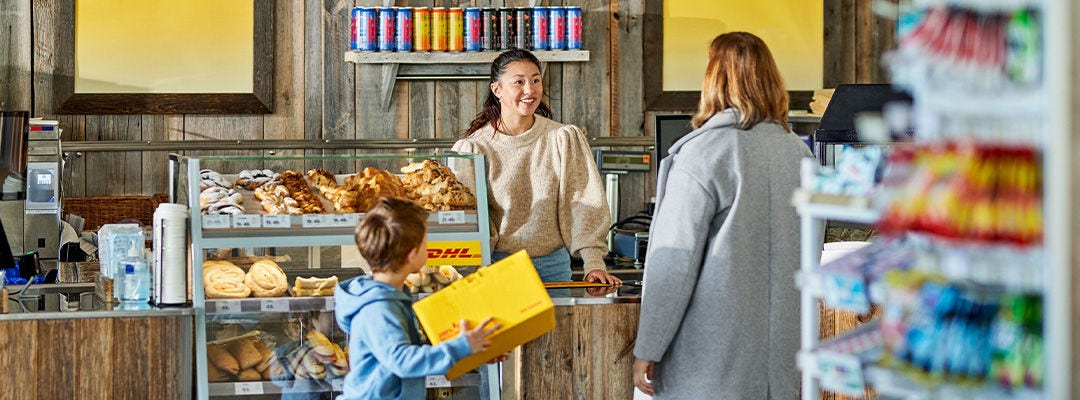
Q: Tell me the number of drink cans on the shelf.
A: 14